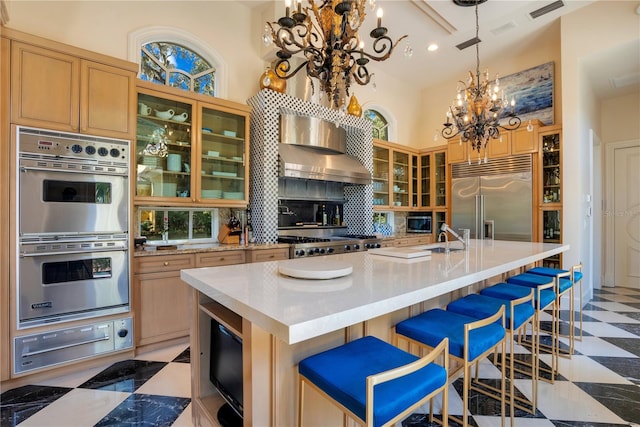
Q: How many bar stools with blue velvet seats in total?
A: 6